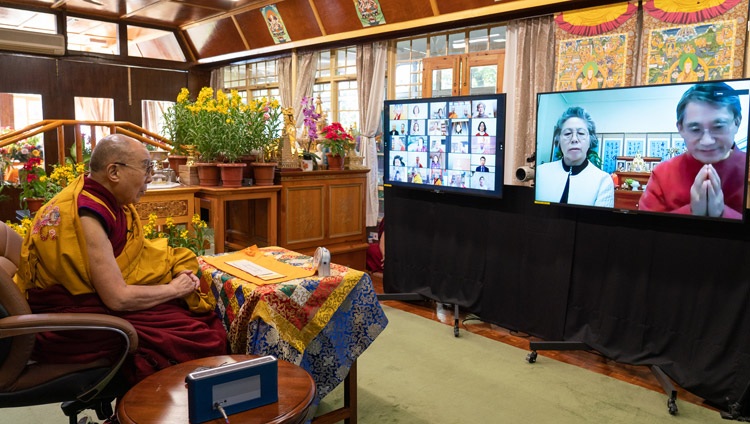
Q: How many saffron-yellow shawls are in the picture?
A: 1